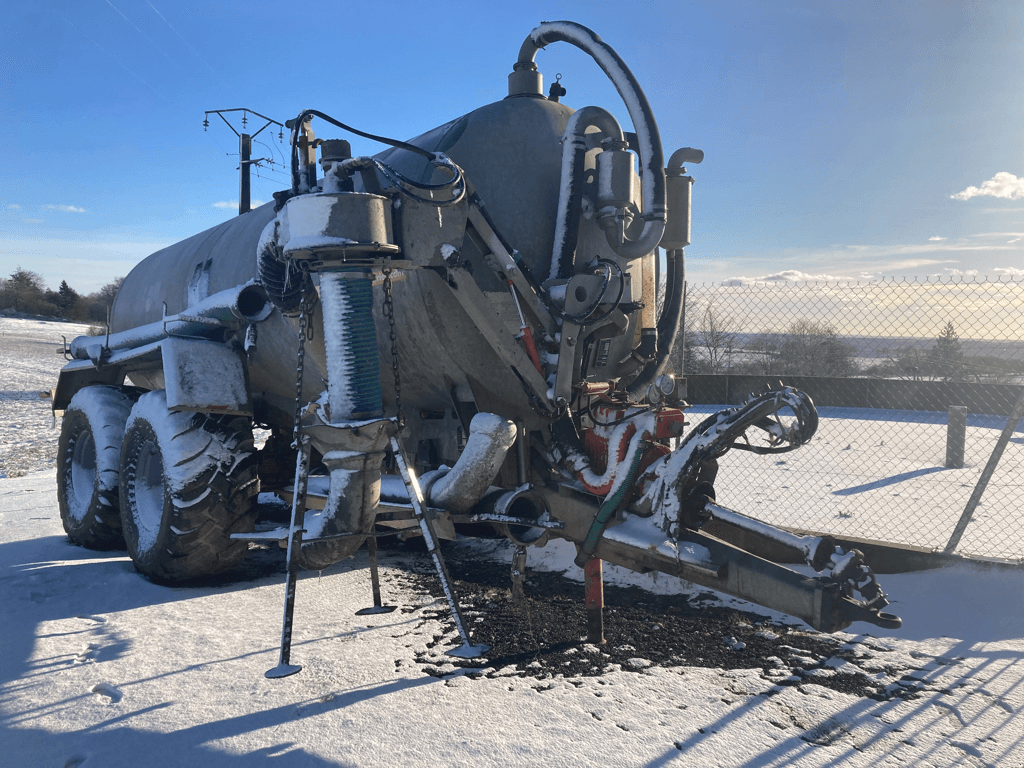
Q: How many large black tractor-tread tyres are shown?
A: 2